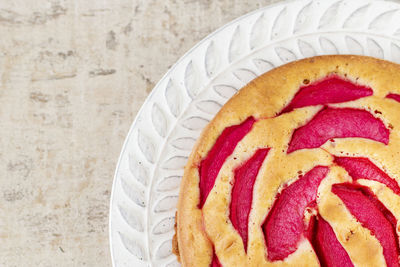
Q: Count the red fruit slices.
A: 10